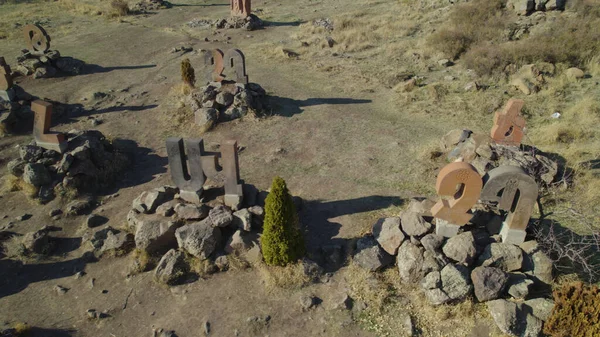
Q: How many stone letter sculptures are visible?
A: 11